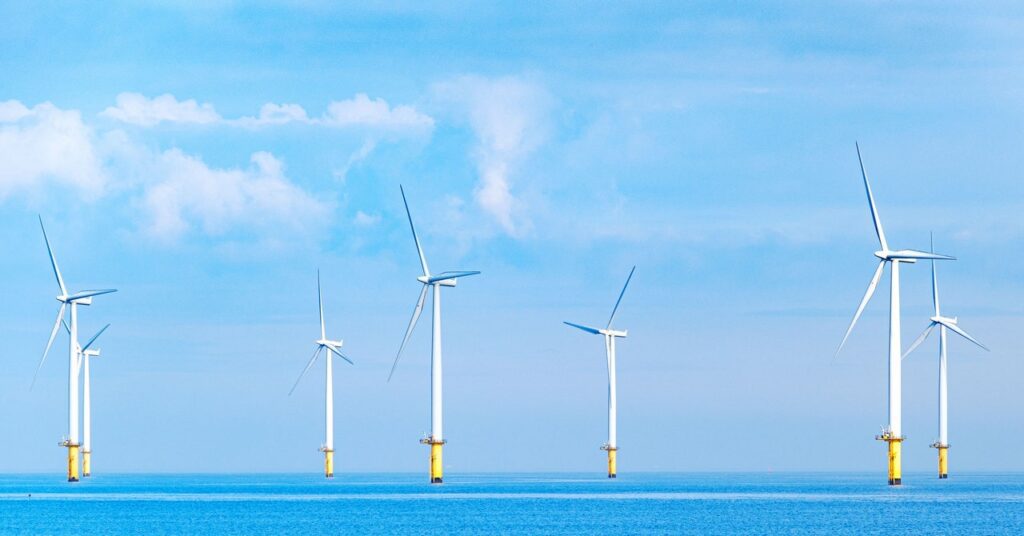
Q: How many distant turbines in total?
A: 4